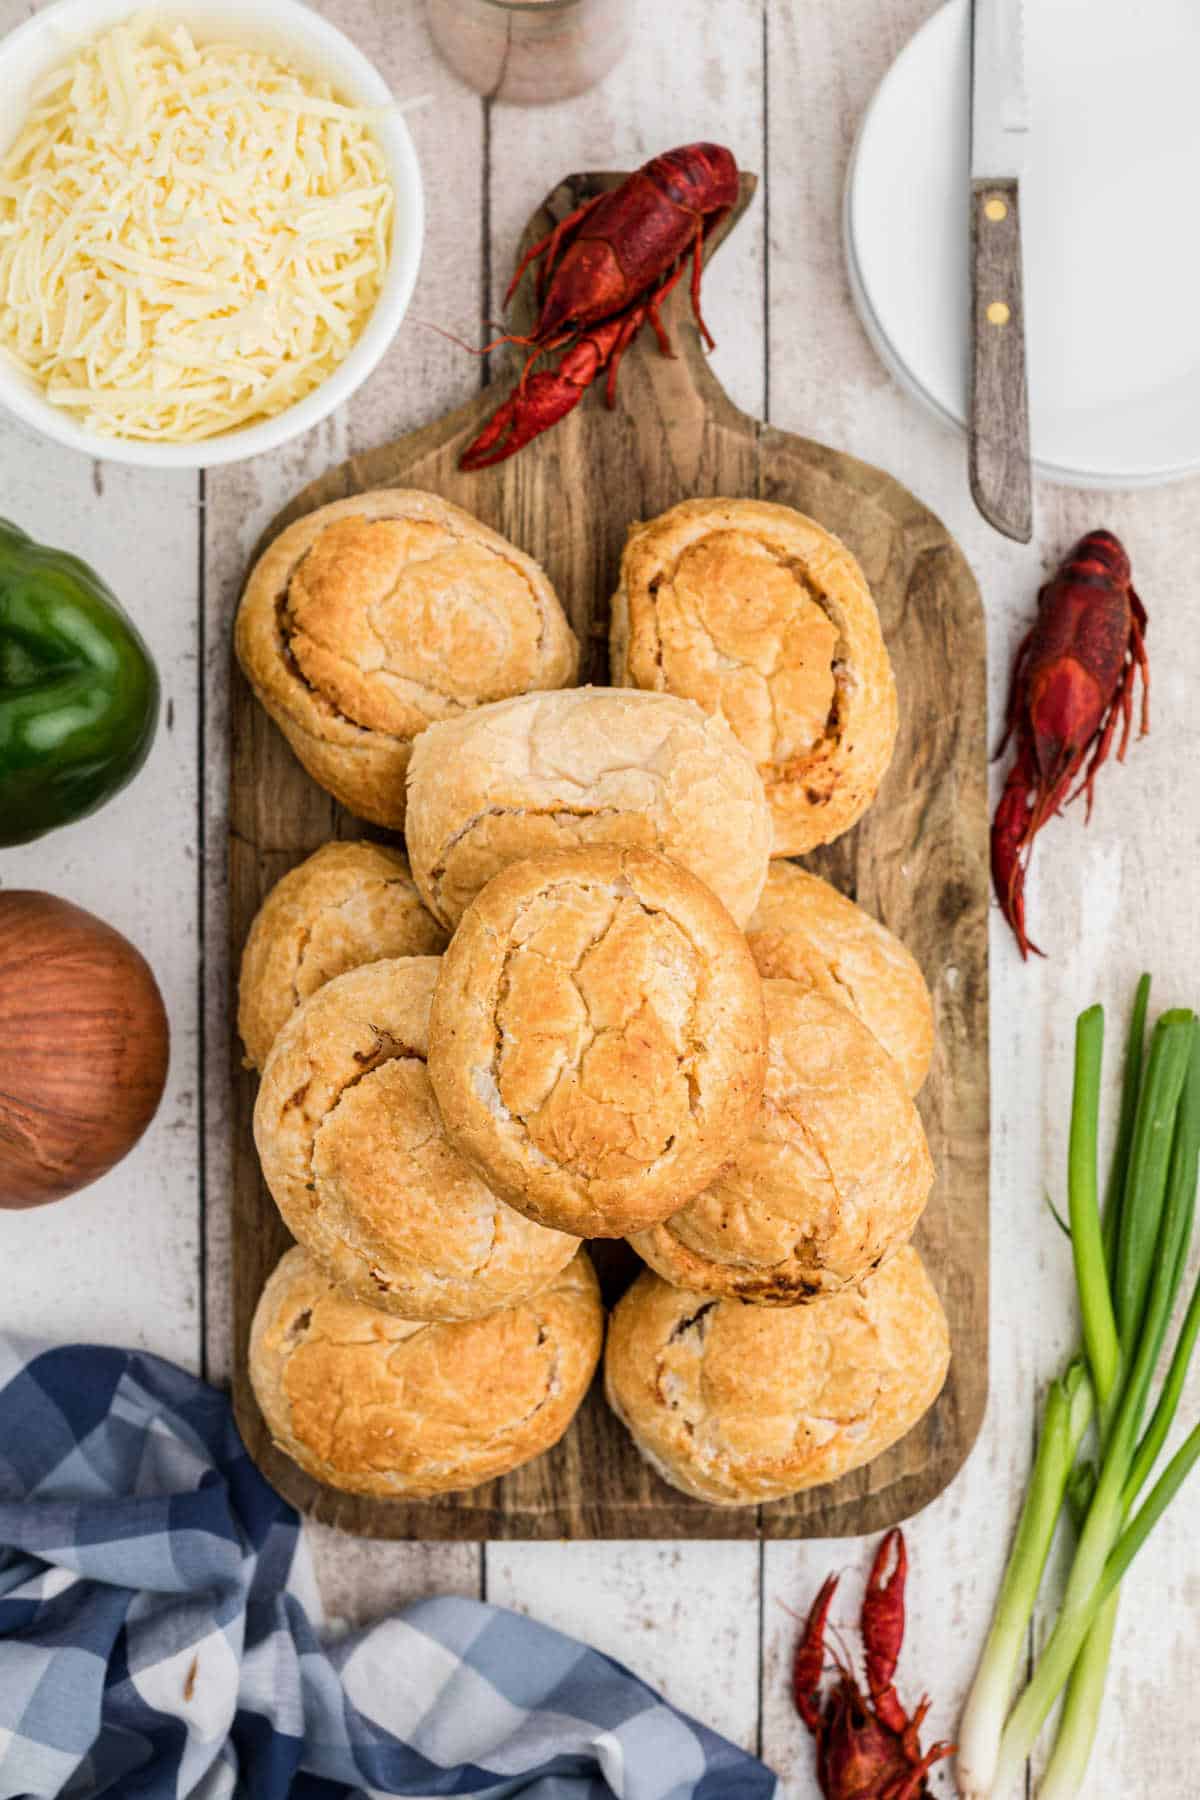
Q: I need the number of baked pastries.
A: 10